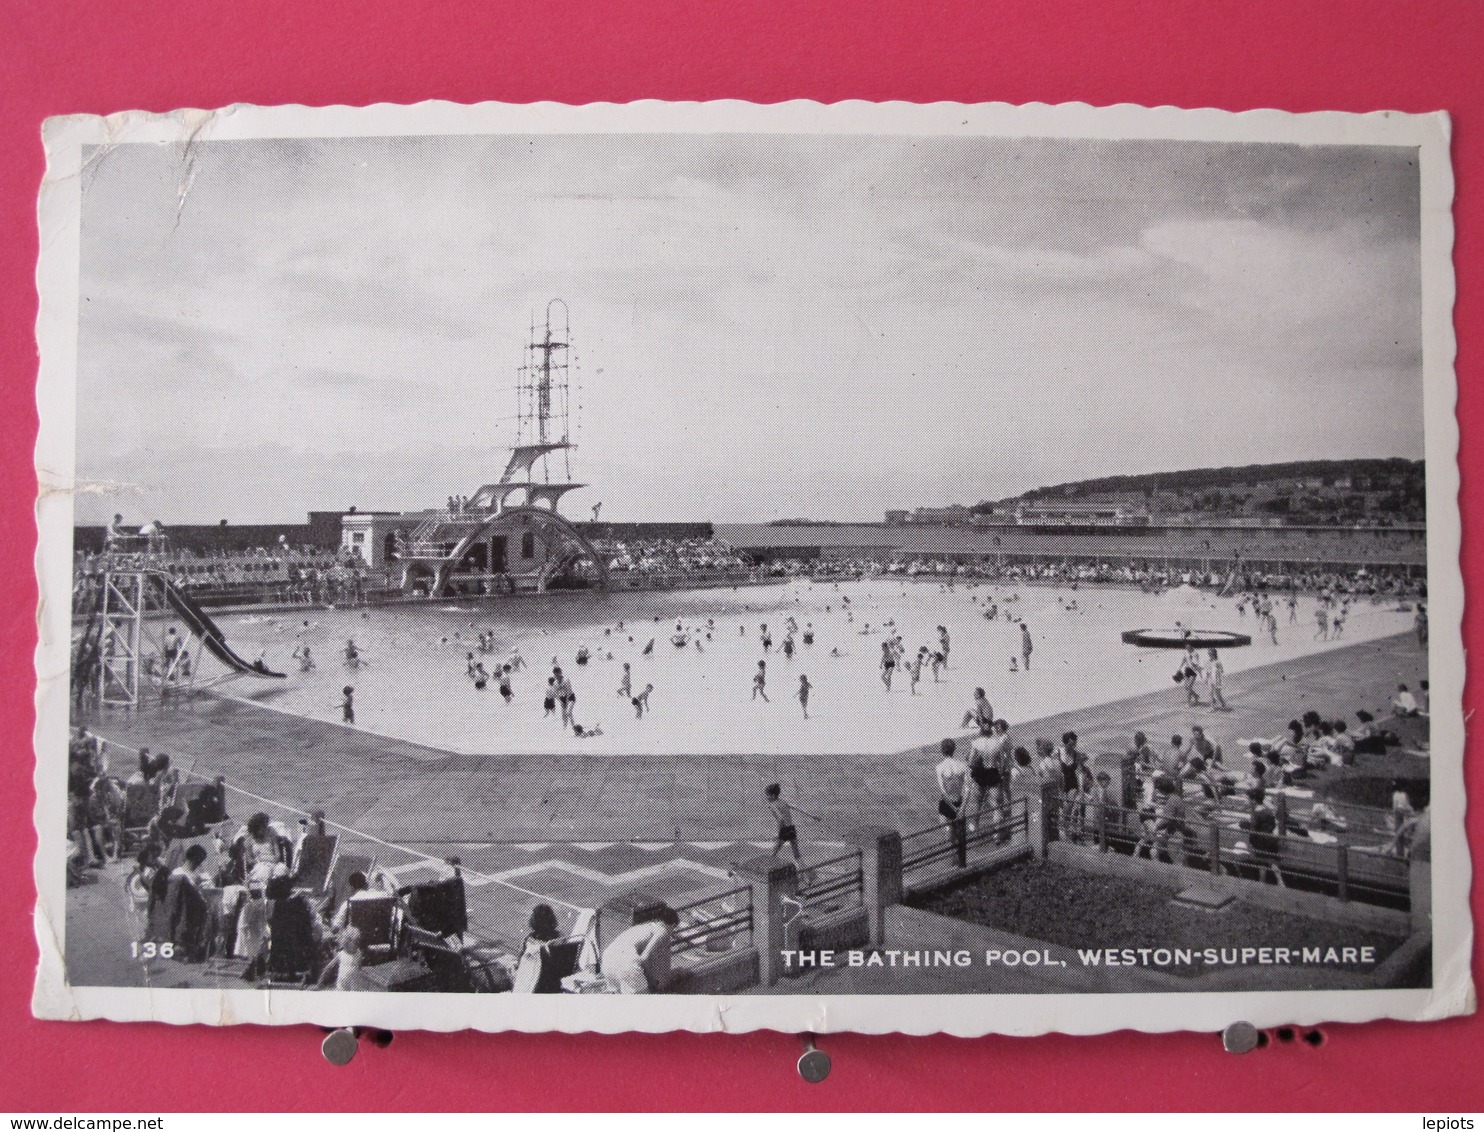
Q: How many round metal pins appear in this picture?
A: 3